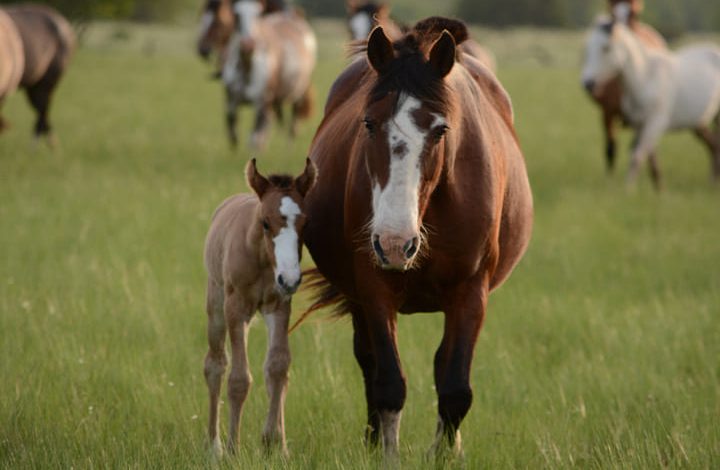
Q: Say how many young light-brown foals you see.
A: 1